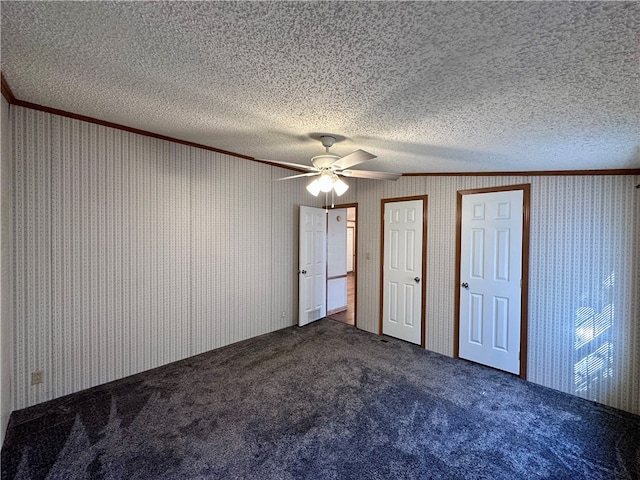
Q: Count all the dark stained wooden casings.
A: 3